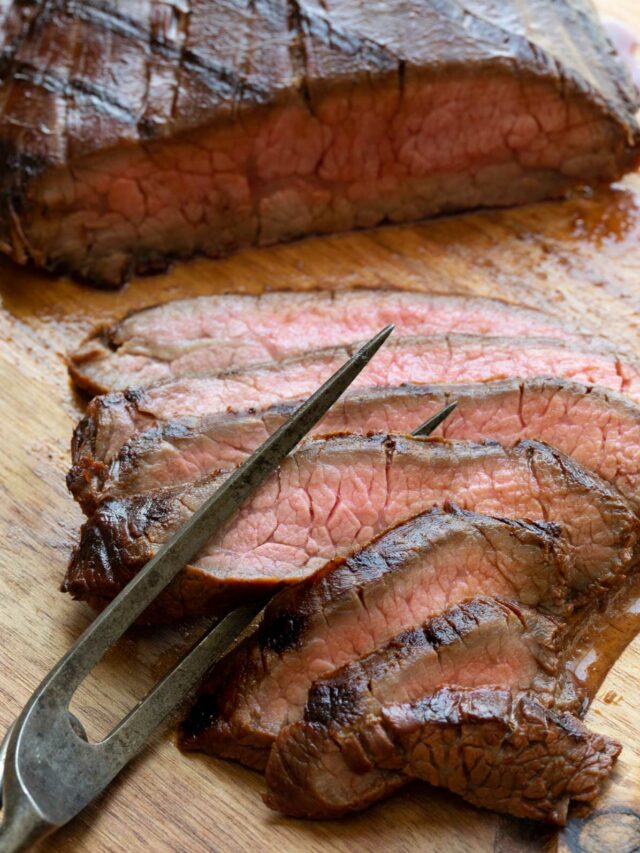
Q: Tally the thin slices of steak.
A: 7